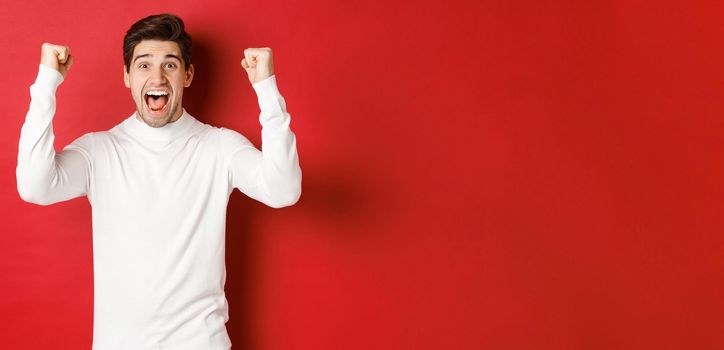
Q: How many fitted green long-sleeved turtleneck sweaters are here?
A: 0